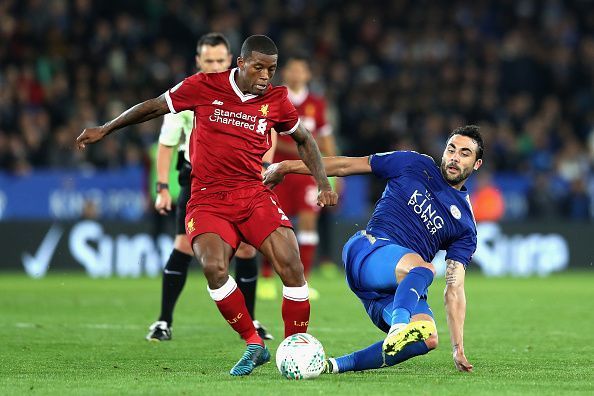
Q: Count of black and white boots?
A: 2